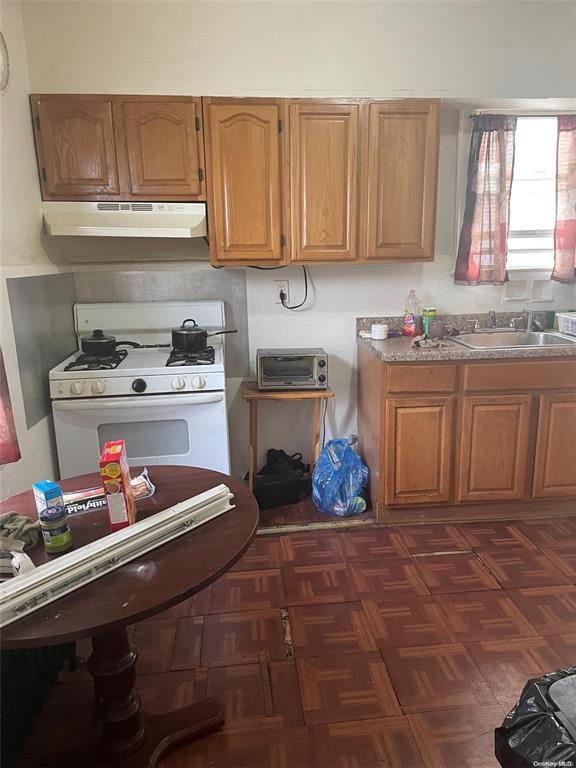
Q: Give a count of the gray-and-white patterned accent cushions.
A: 0